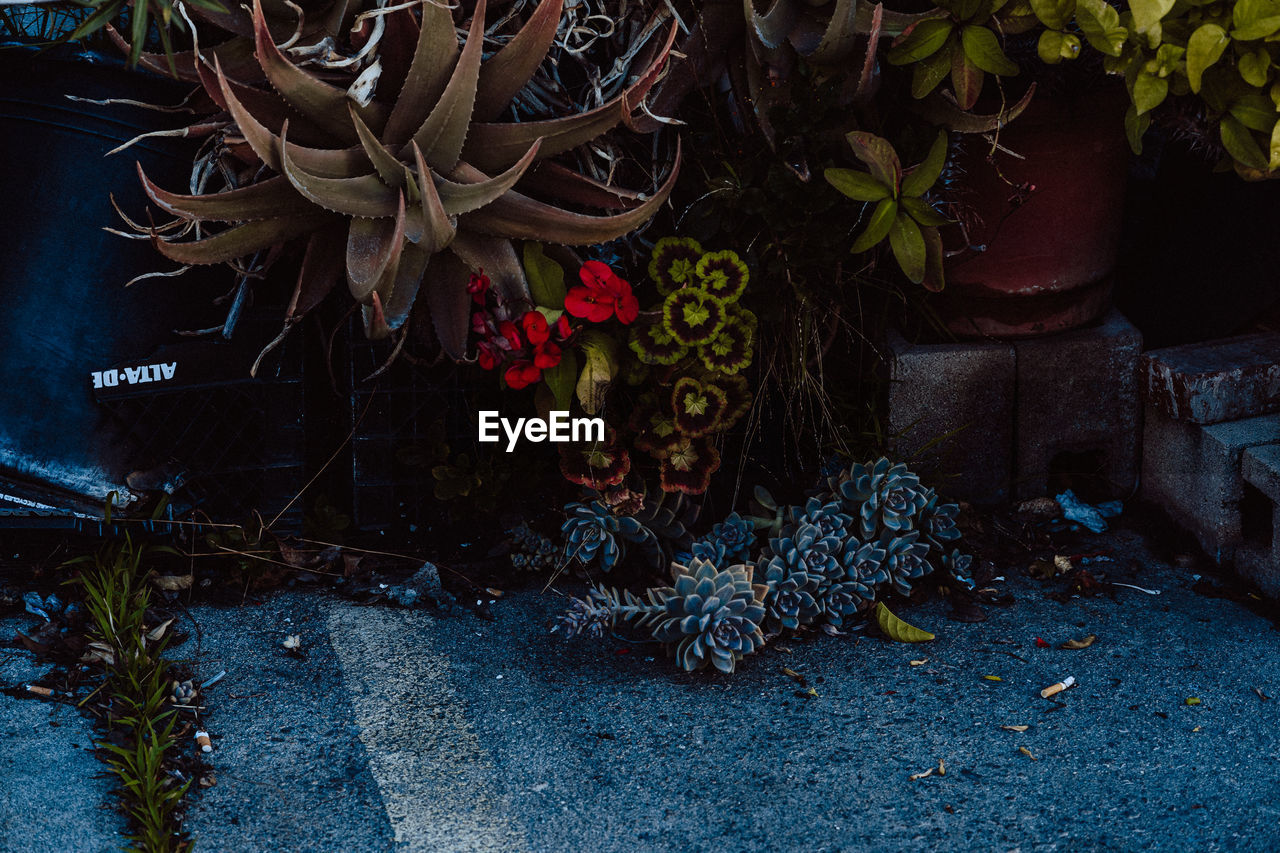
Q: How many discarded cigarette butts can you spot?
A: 3